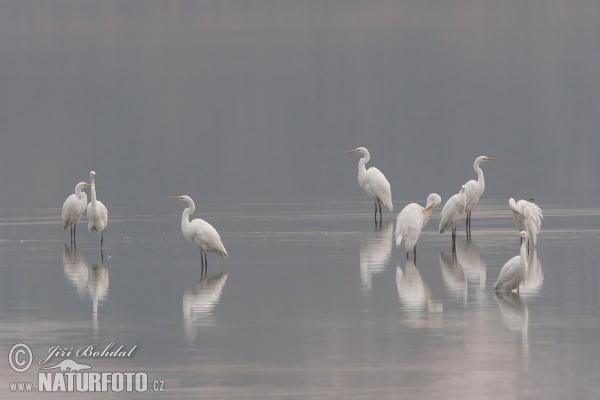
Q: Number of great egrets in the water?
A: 9